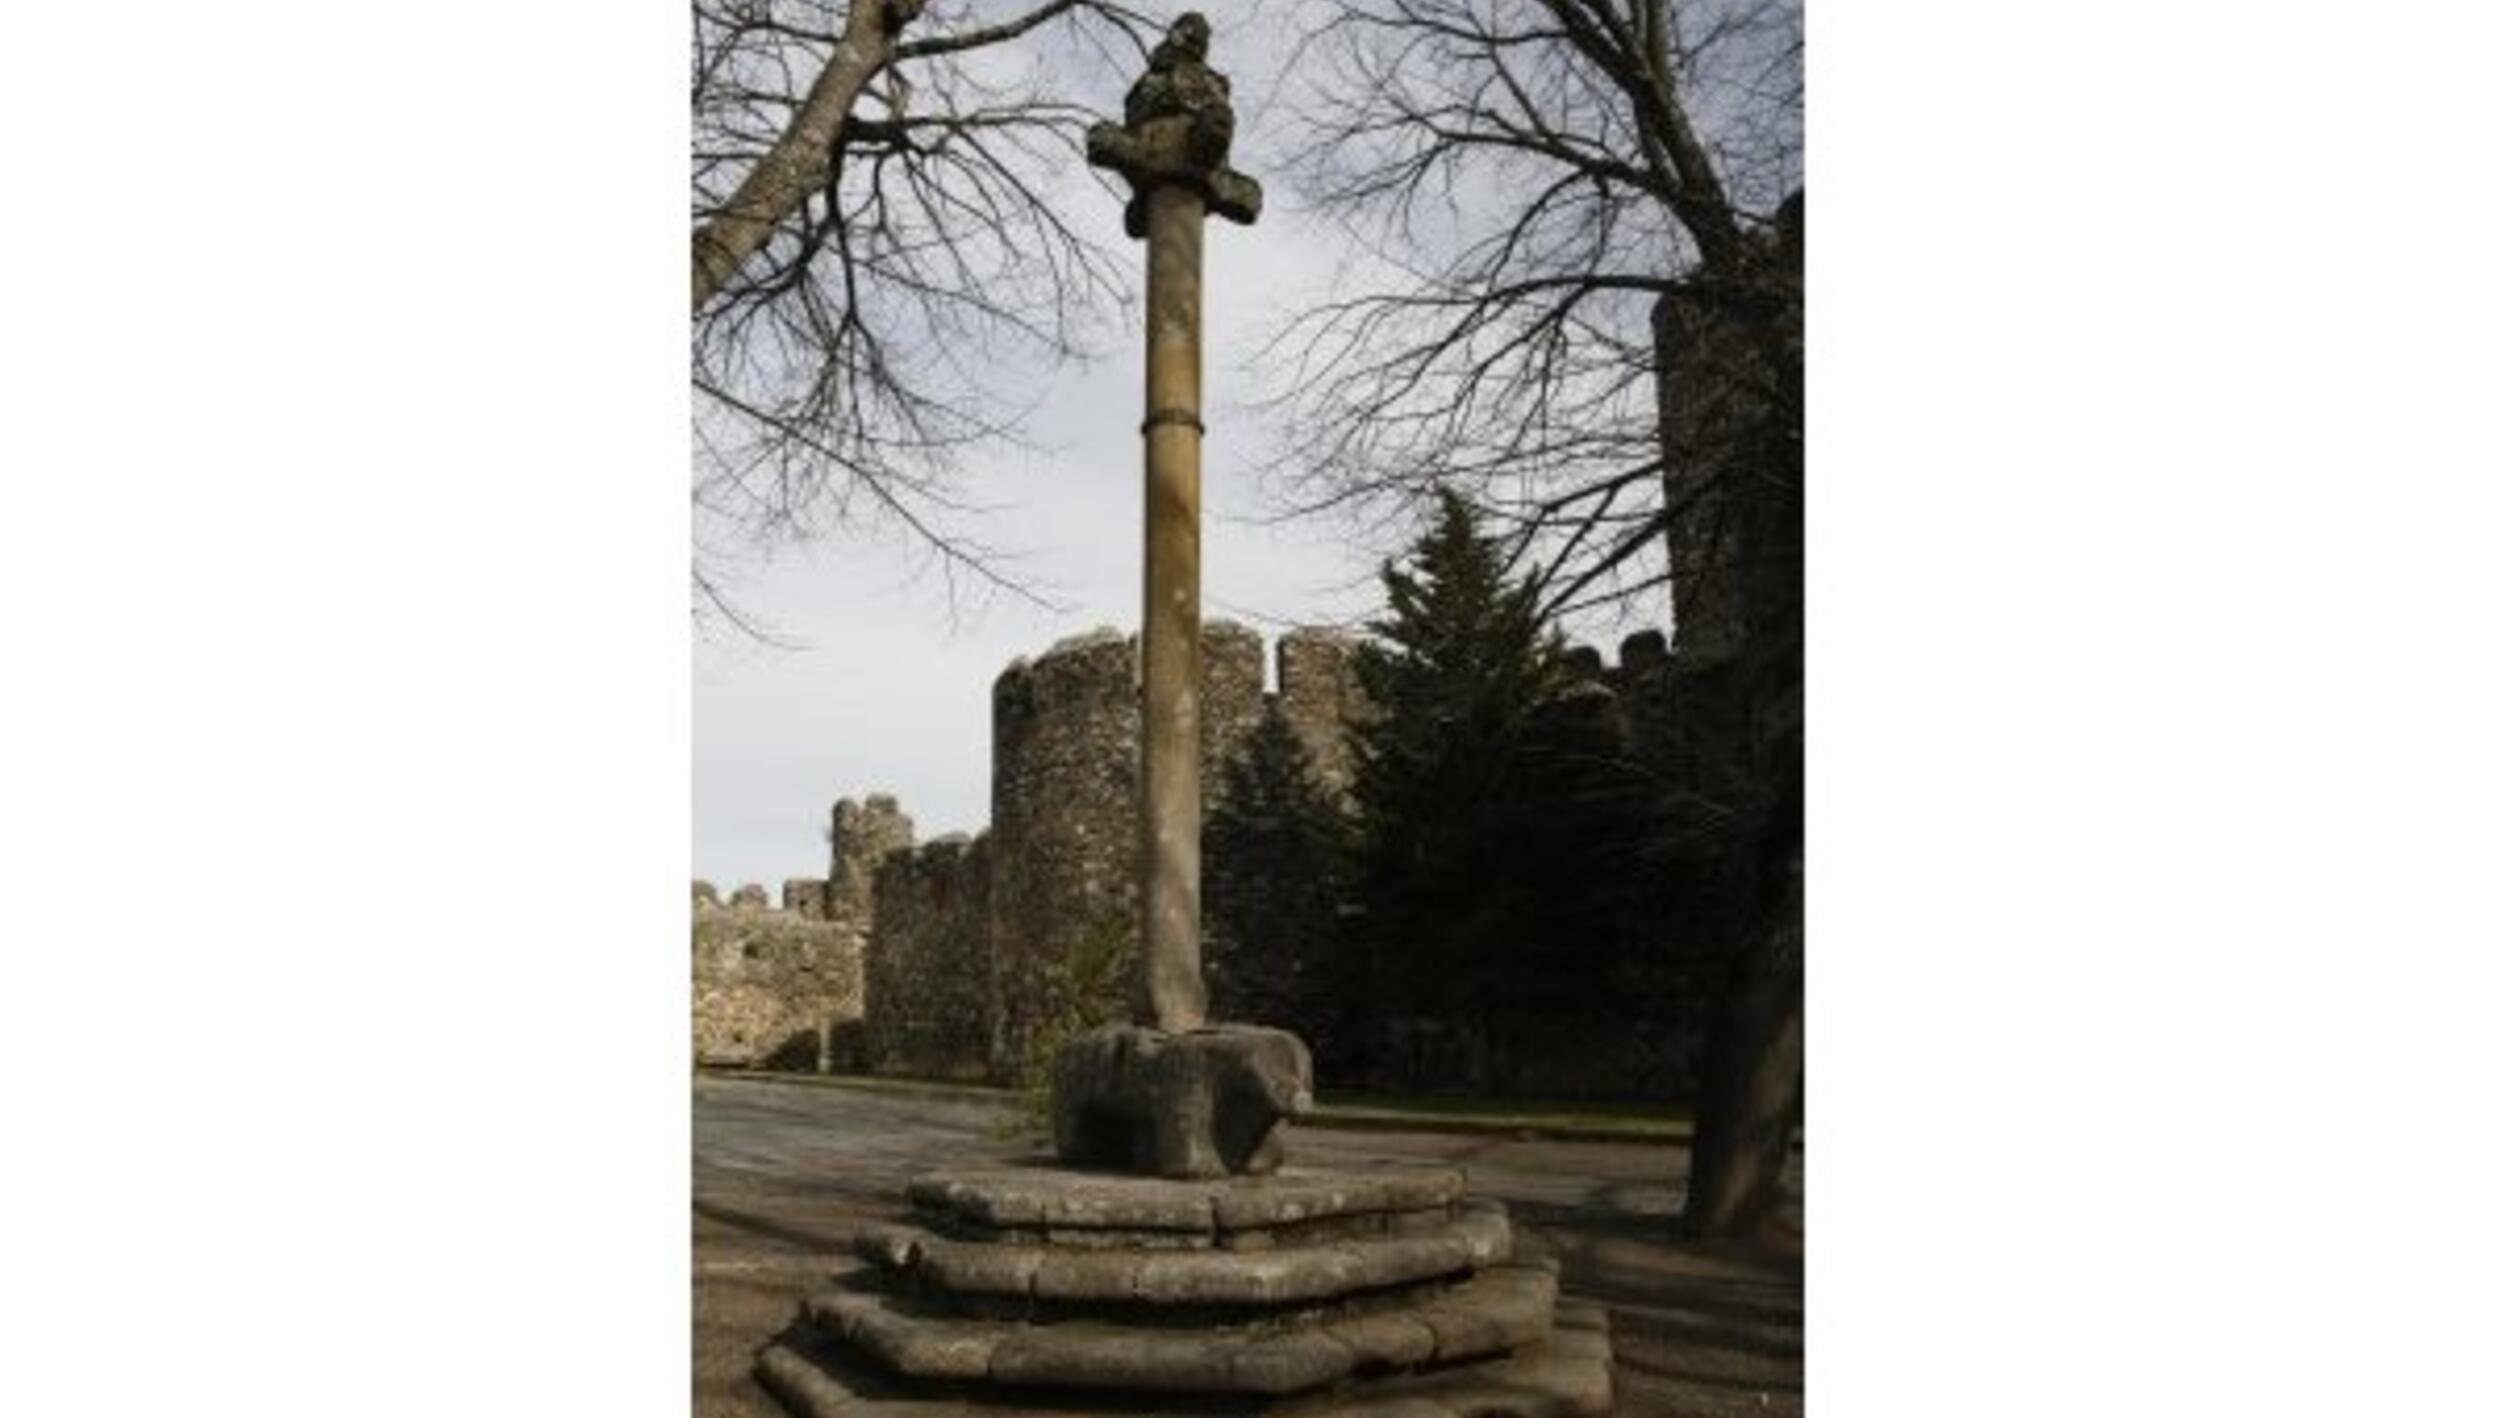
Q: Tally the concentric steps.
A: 4